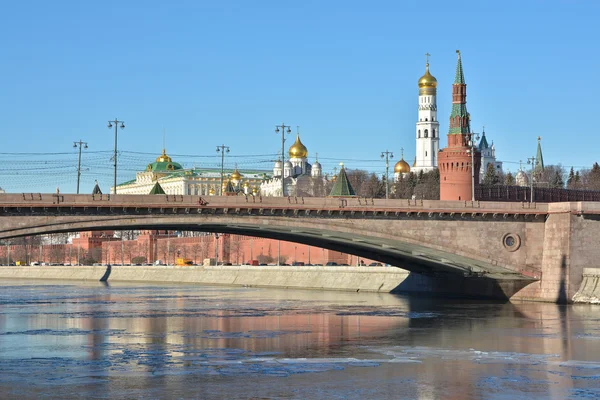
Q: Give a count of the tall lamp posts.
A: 7